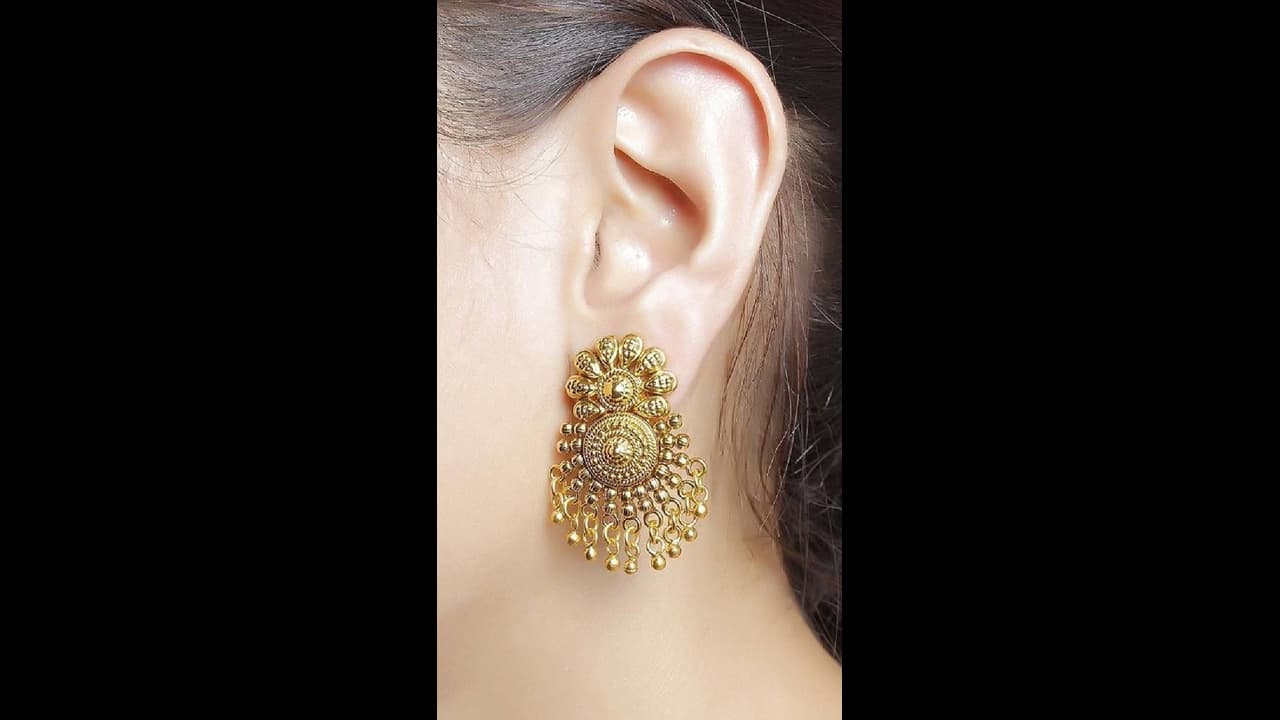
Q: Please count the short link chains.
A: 9